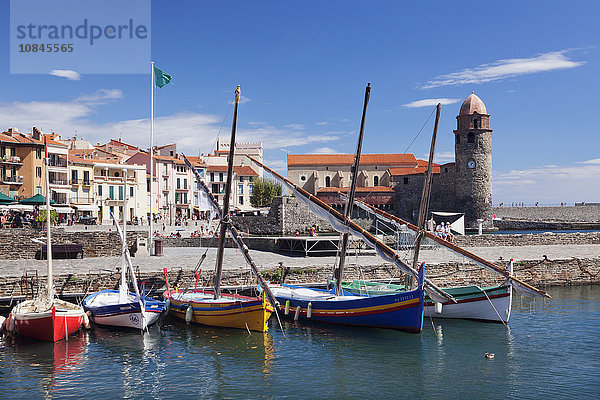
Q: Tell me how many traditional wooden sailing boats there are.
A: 5